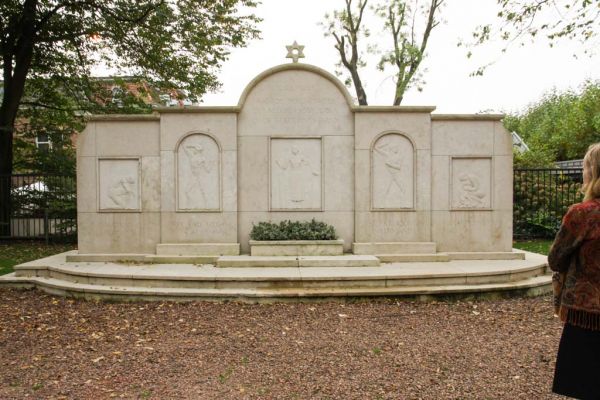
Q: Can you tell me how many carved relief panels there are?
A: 5